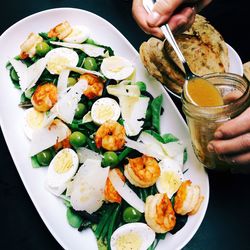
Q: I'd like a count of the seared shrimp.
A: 10